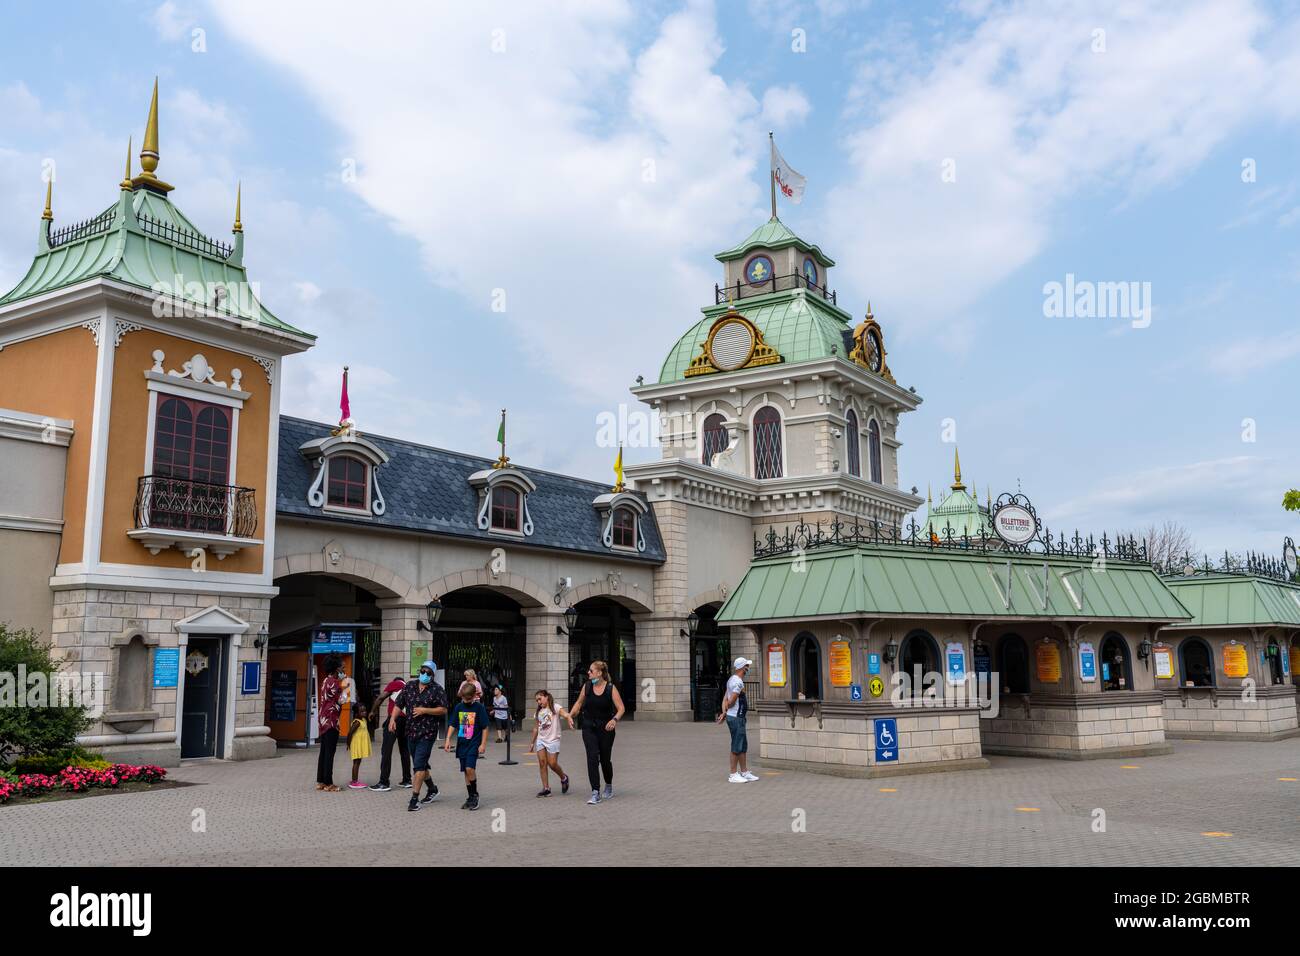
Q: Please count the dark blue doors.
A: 1